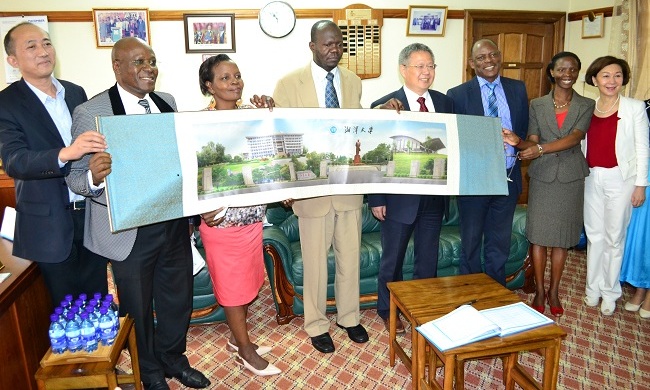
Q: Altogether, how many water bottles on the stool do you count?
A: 15